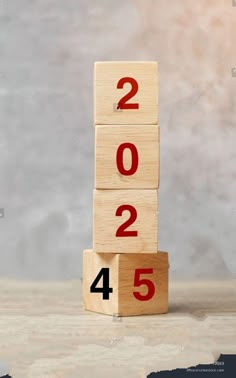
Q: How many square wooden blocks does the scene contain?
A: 4